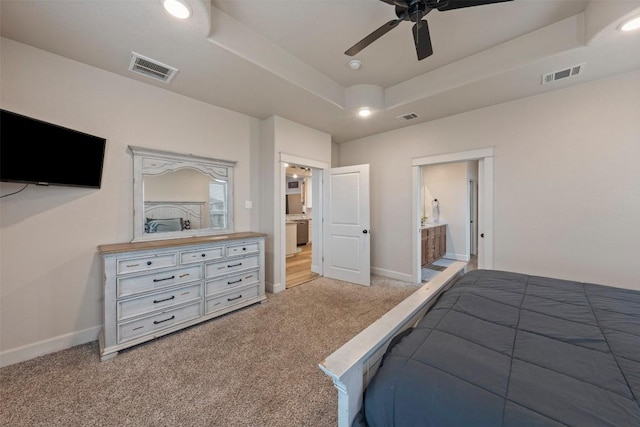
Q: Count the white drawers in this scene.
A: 9